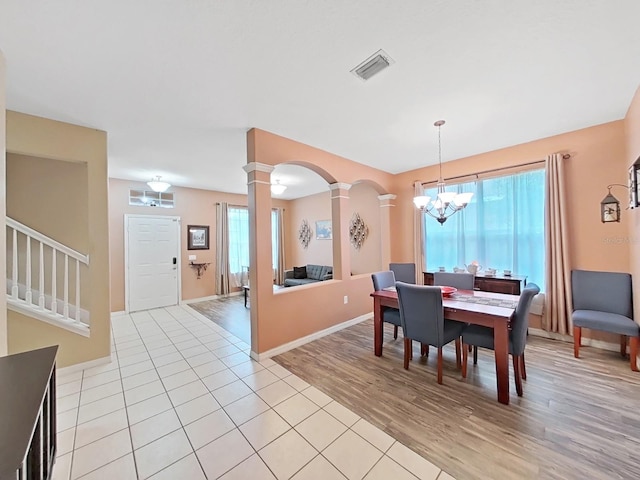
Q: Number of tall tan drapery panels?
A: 4